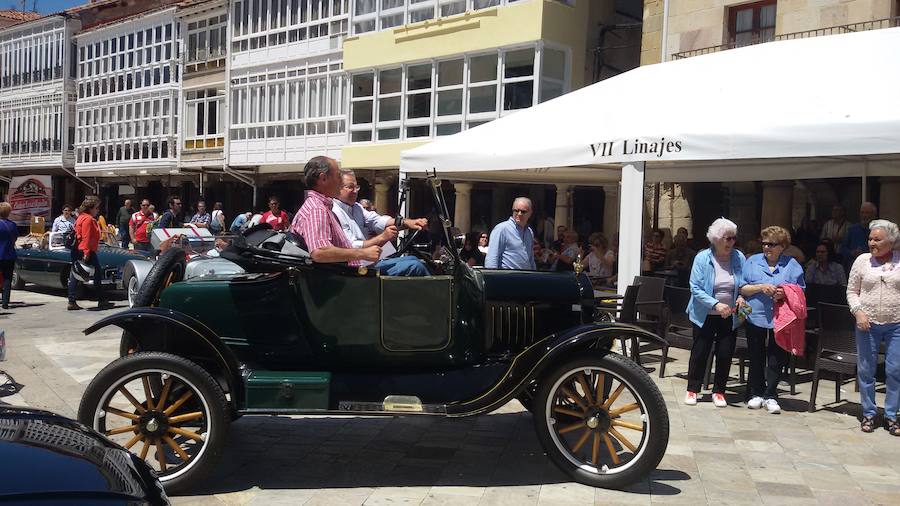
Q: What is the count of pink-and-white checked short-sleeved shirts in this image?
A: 1